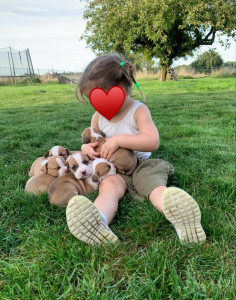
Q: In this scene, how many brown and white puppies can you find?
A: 5